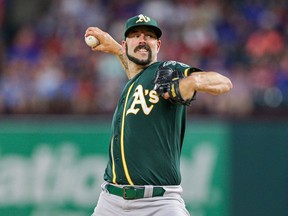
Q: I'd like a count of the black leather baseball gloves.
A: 1